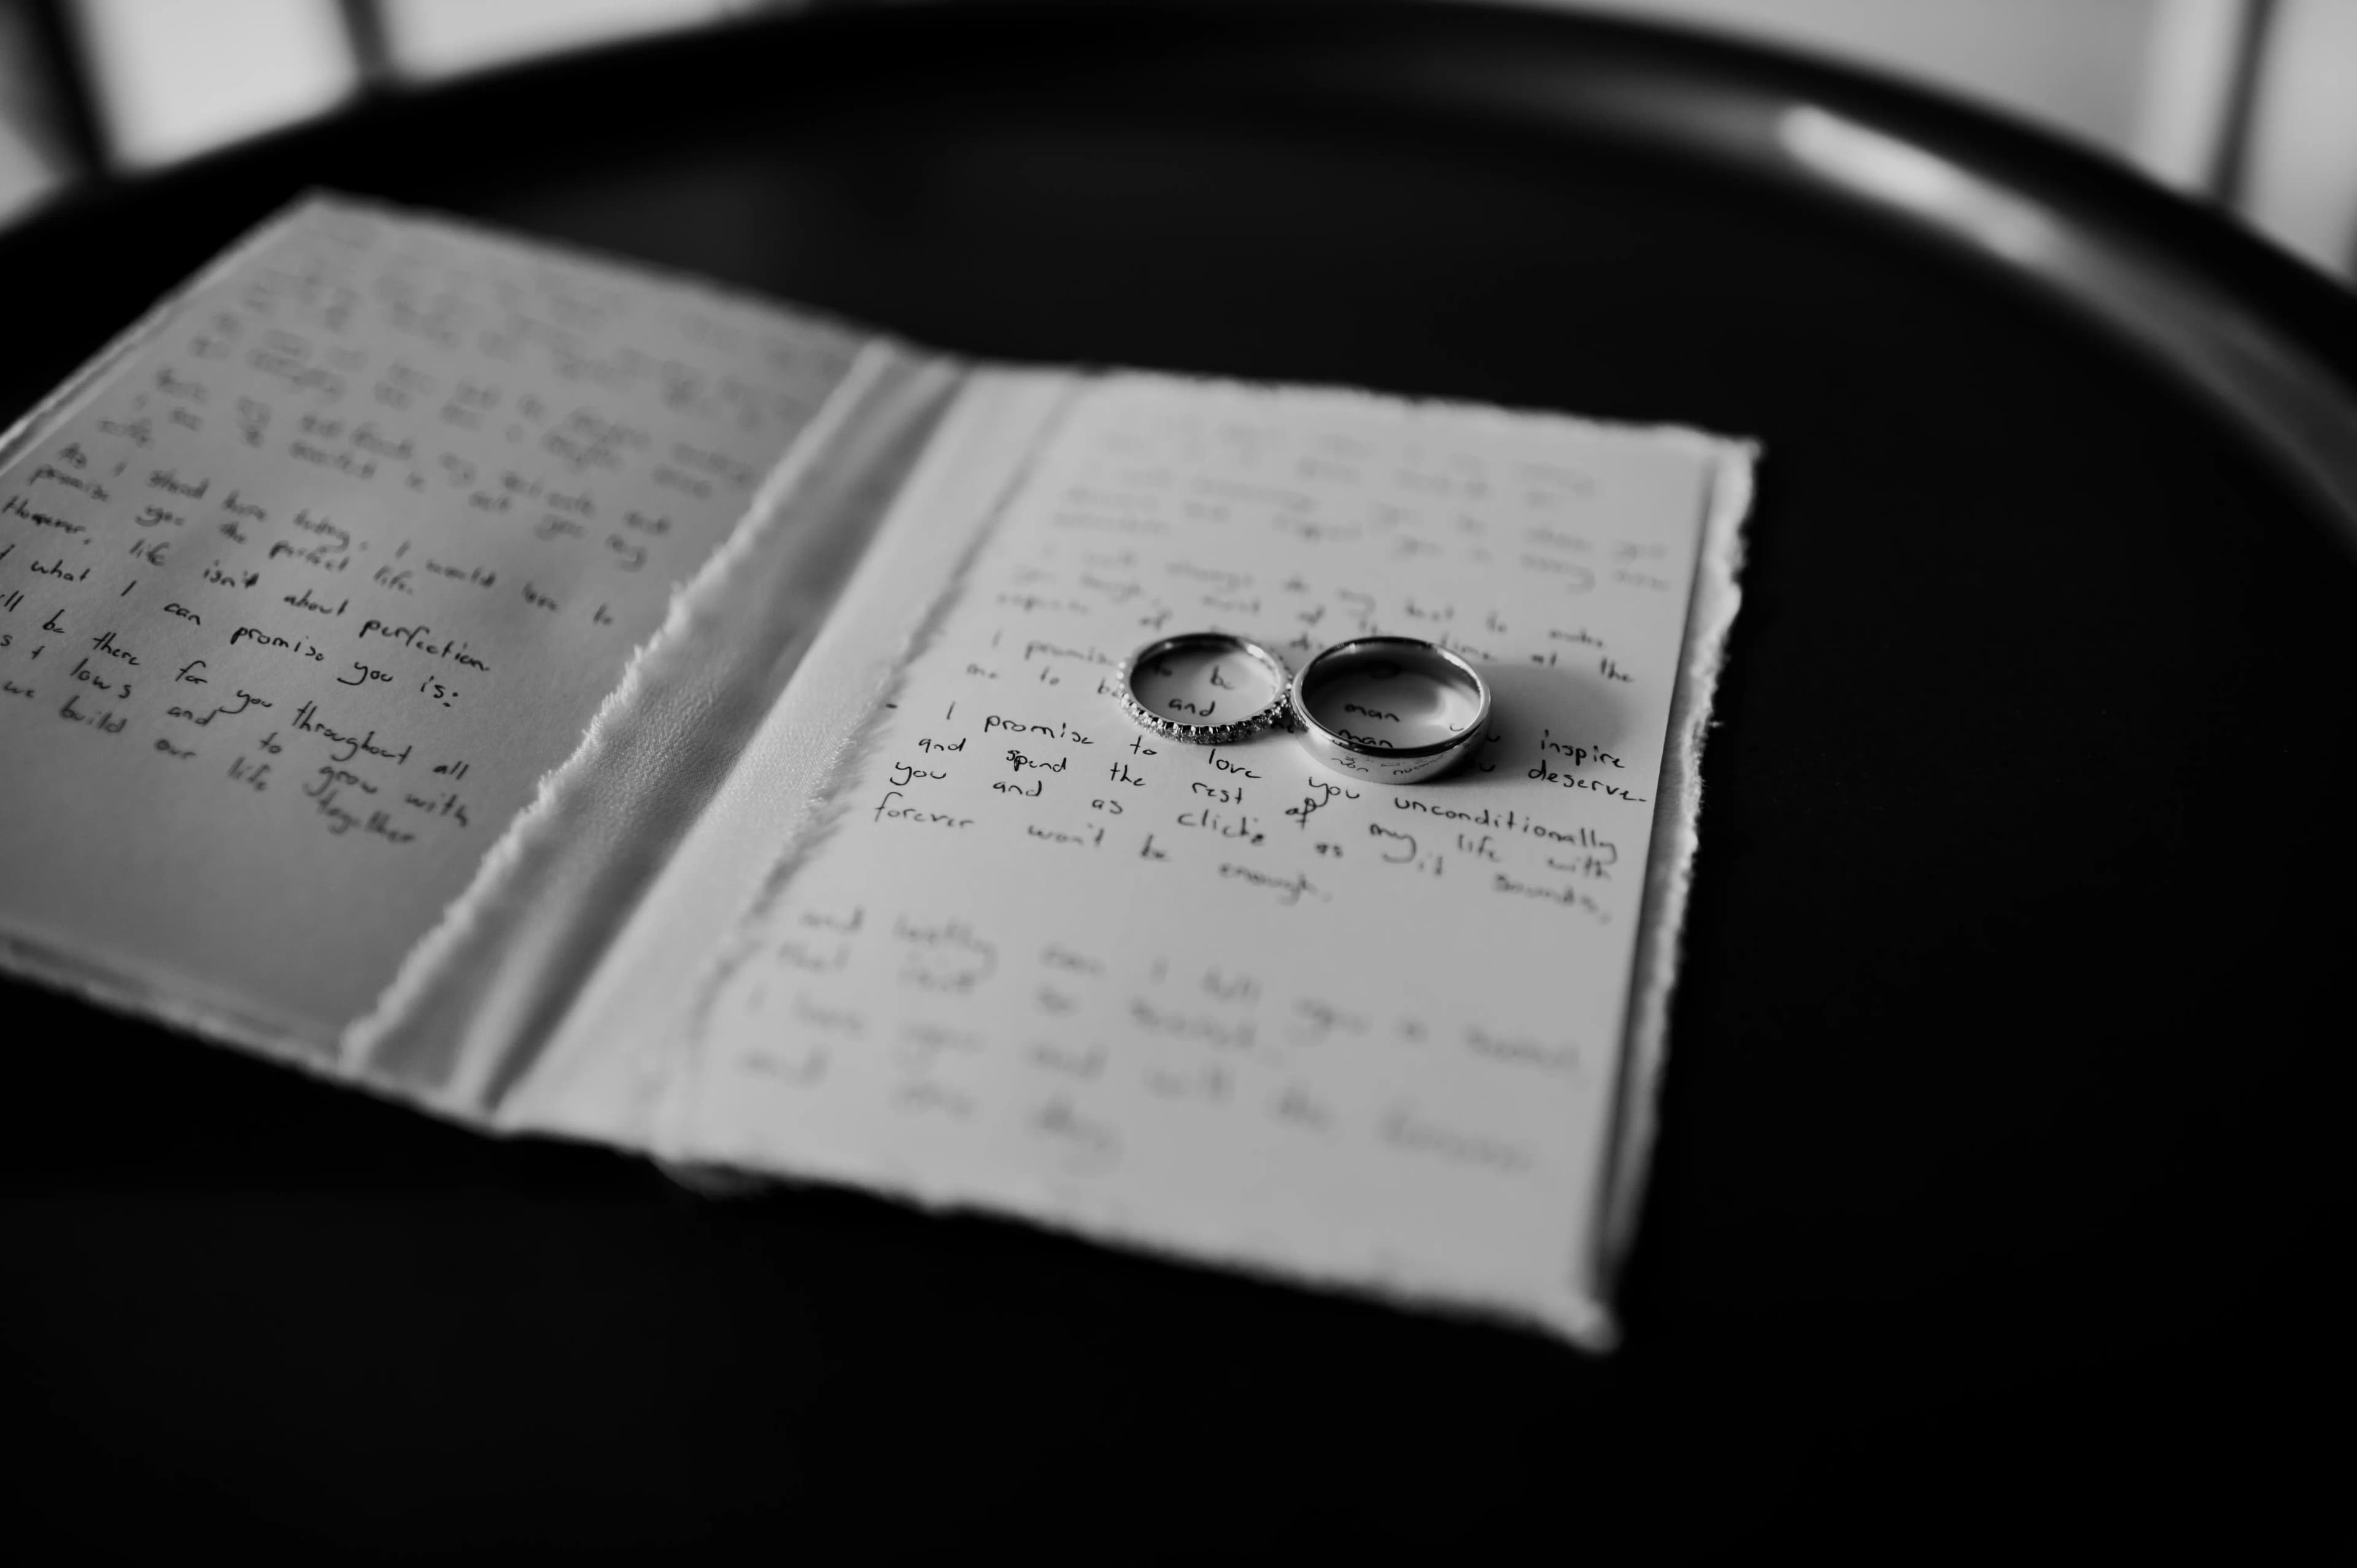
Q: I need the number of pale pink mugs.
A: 0